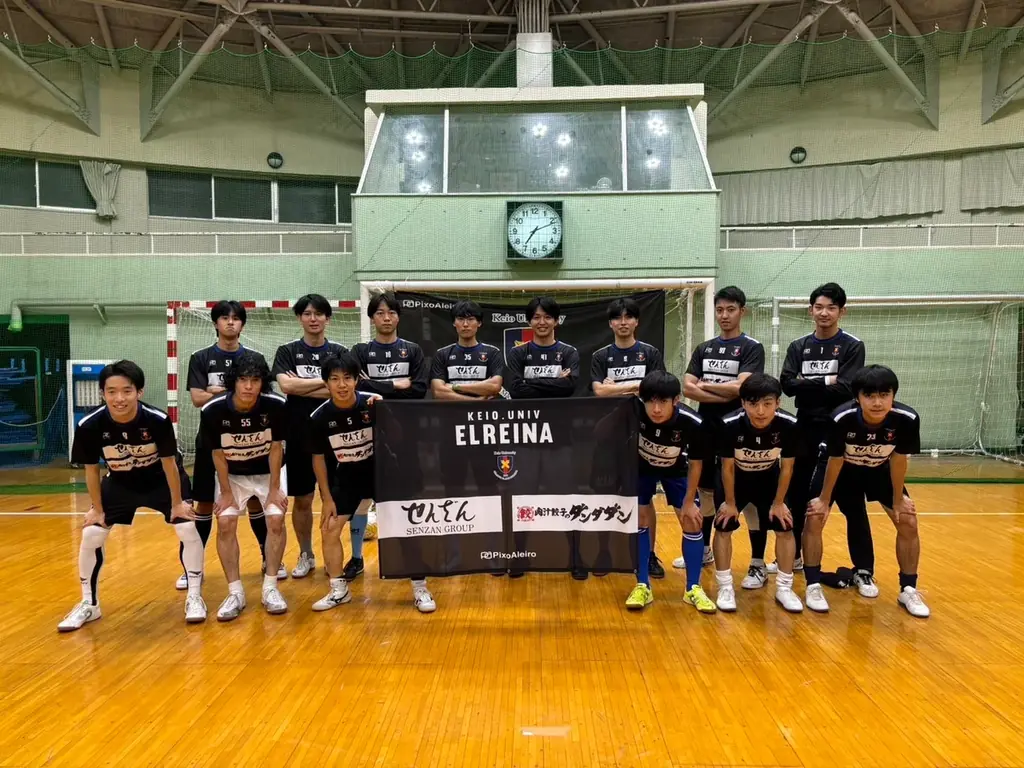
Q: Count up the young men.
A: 14